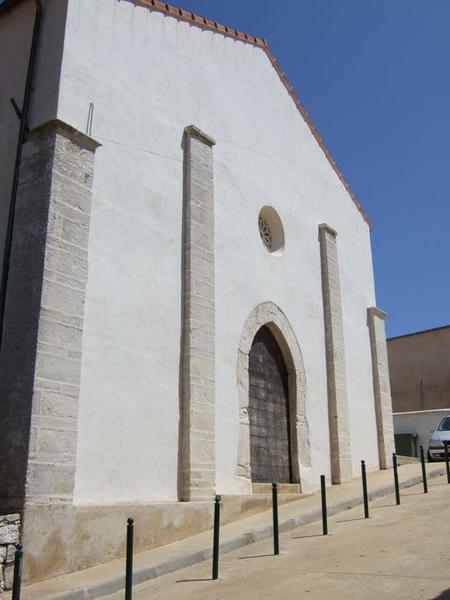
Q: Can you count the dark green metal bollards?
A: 9